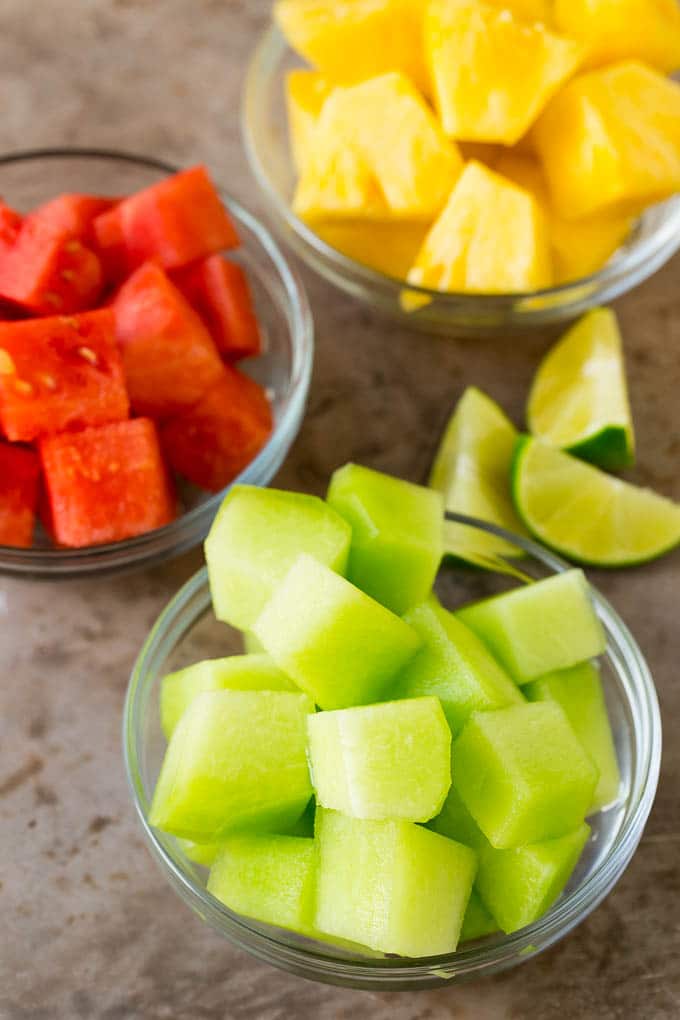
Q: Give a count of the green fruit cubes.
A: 13